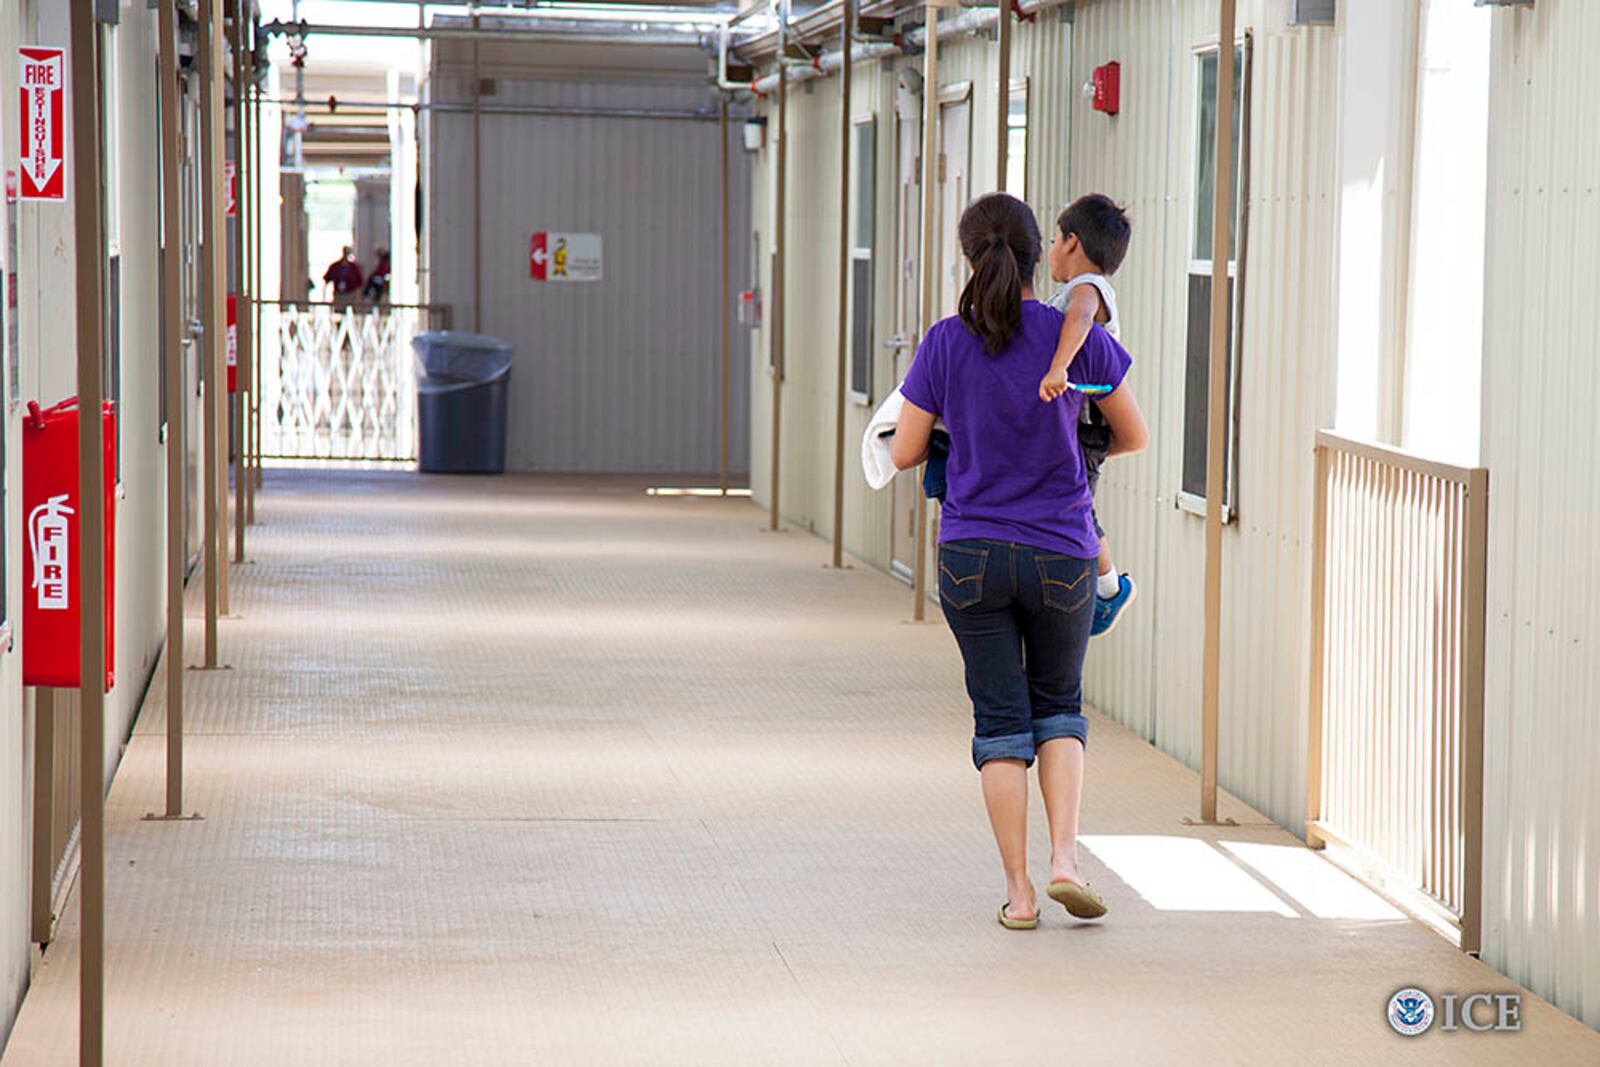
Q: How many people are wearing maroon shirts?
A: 2